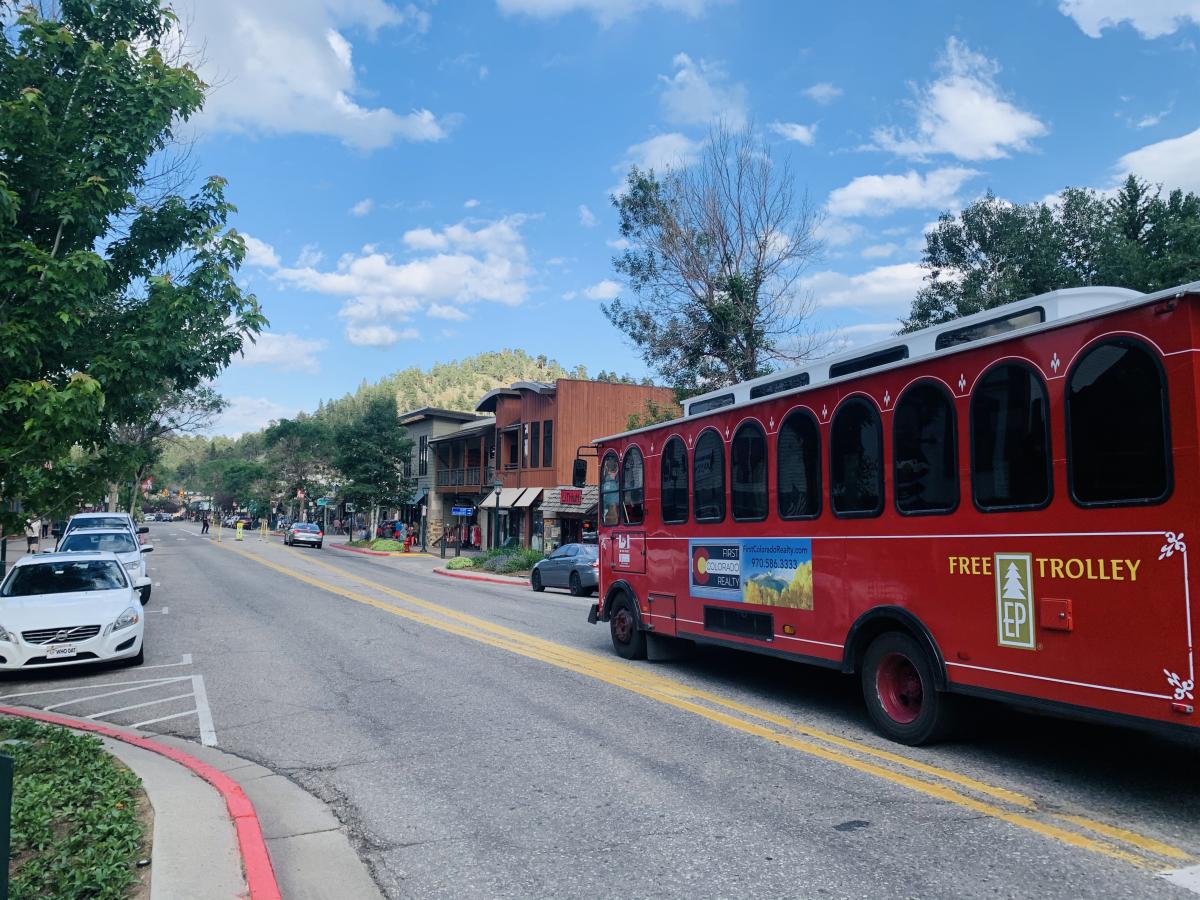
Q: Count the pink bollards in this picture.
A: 0